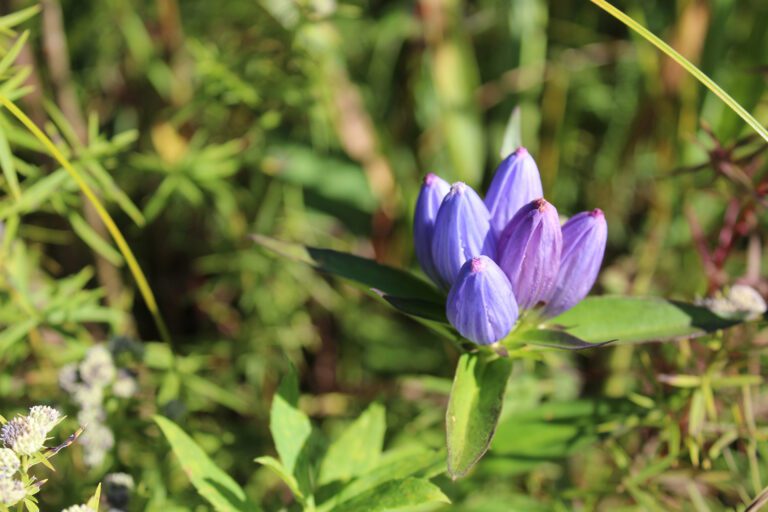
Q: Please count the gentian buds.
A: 6